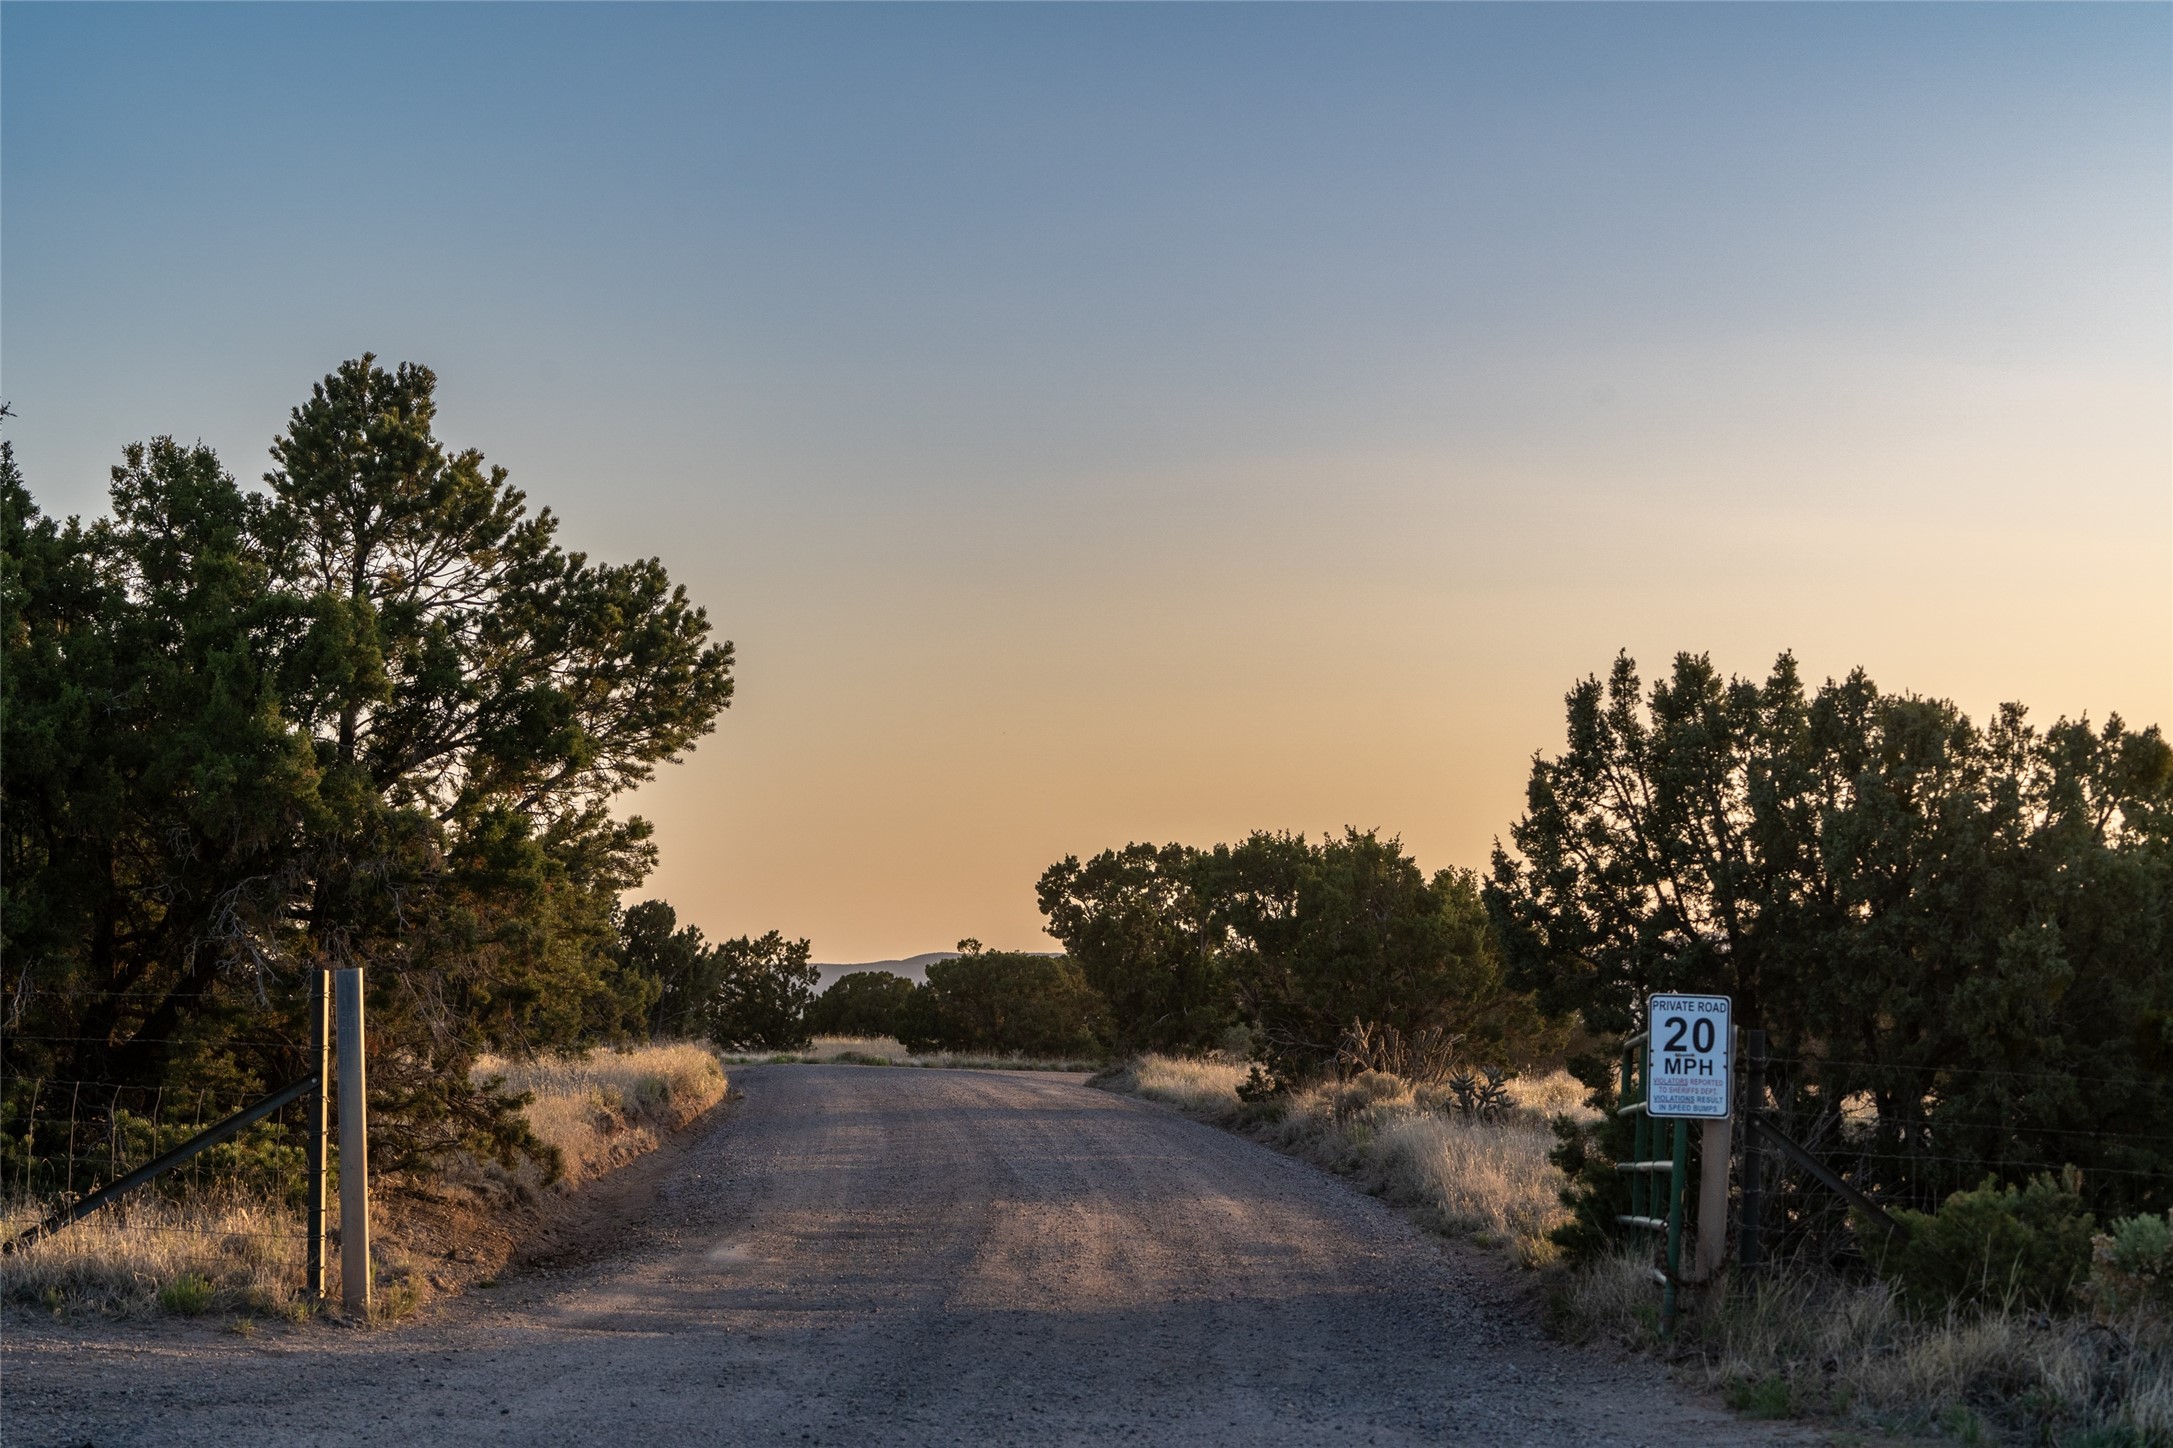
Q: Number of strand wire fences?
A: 2